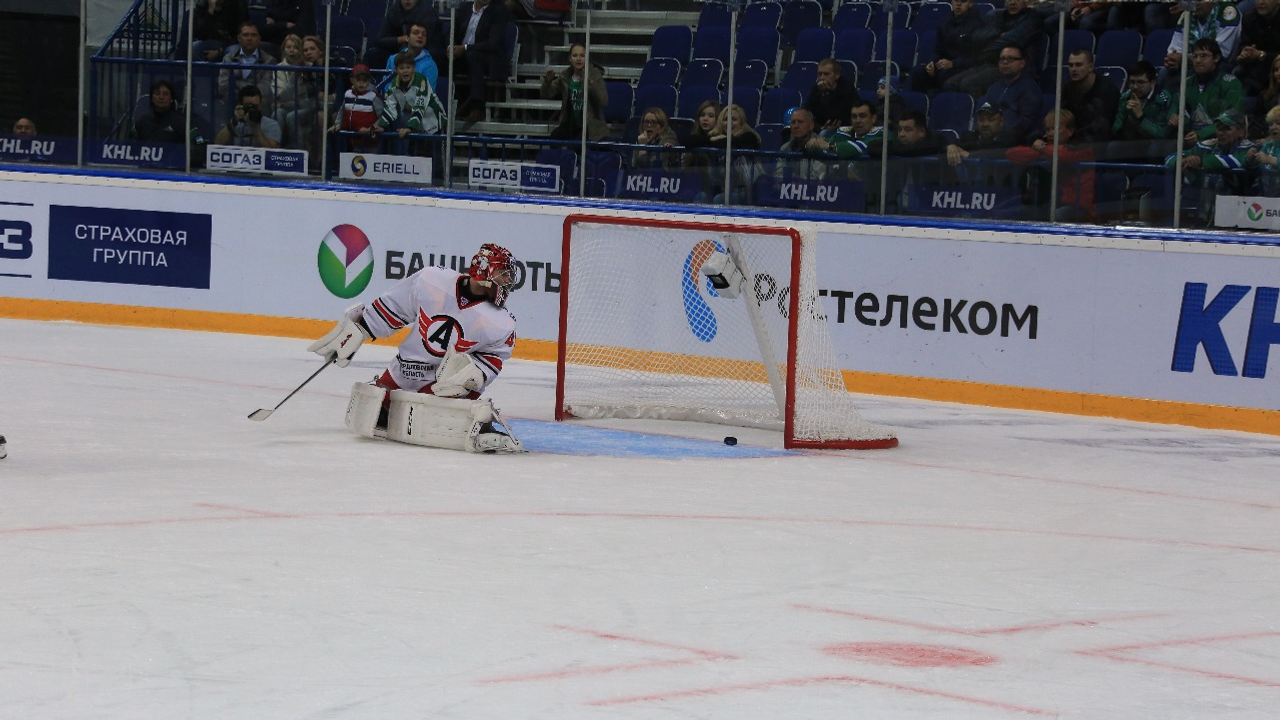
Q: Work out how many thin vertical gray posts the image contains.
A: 9